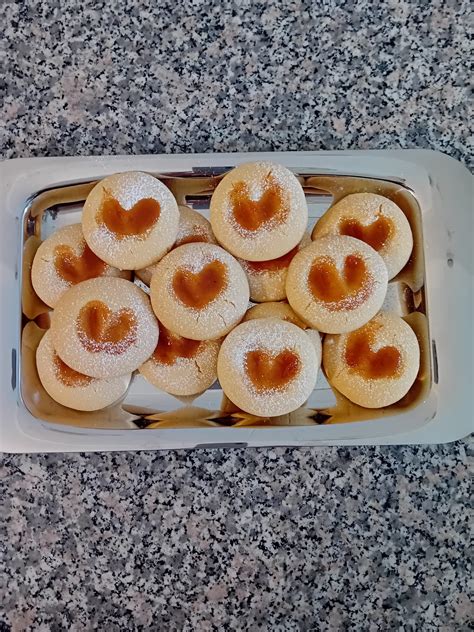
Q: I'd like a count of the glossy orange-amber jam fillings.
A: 13